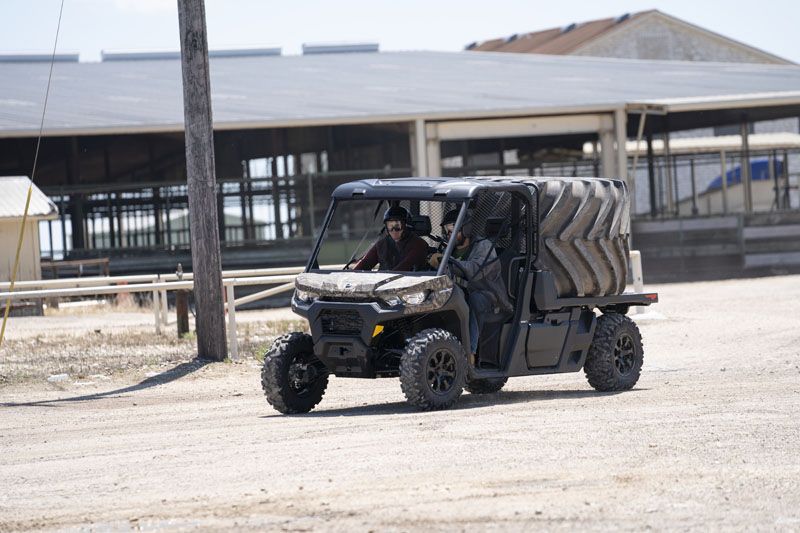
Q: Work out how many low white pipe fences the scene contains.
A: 2